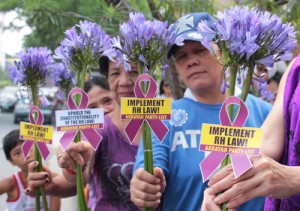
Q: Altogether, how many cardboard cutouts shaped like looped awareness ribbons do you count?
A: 4